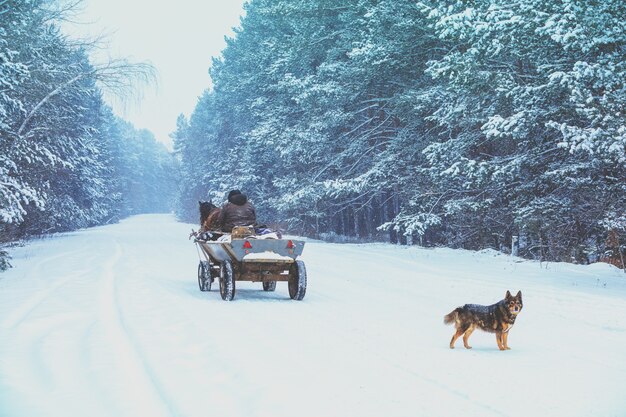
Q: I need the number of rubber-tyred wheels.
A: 4